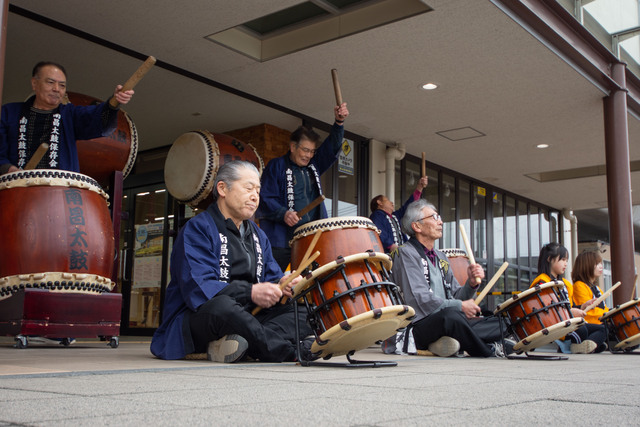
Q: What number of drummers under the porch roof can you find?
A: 7